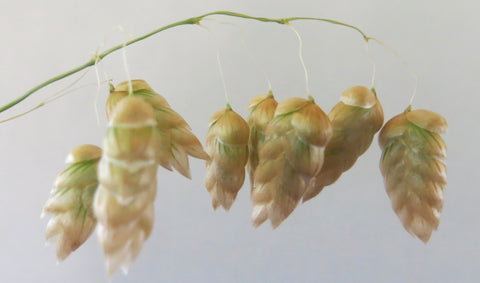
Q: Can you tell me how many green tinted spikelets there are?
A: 8